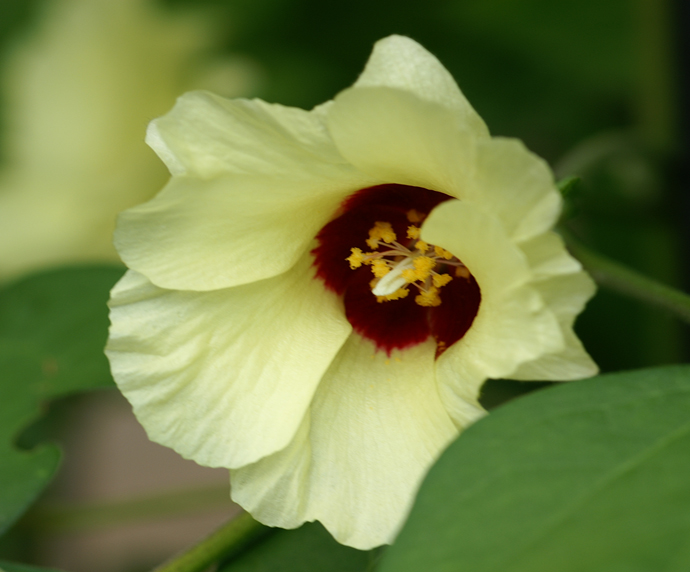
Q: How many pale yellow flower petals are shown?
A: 5